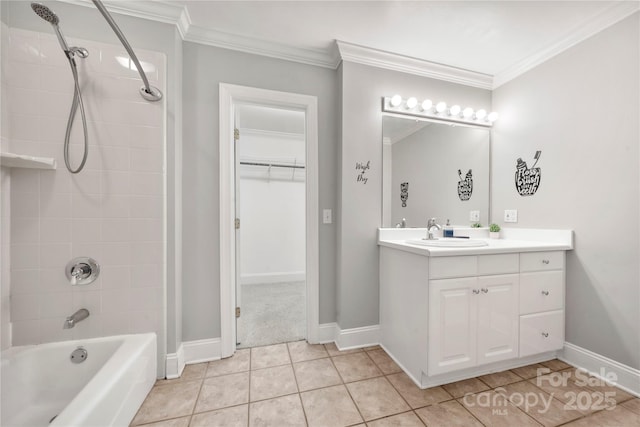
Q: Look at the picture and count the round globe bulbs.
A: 8